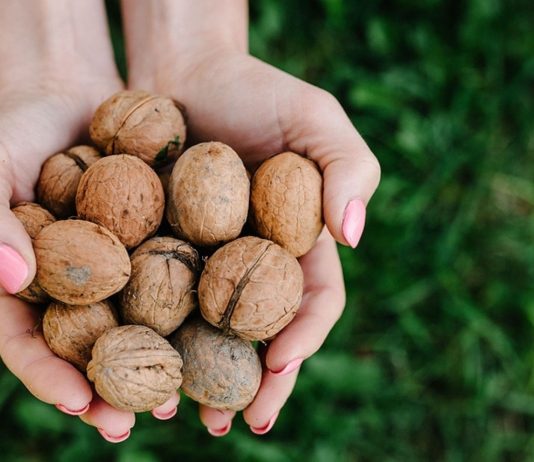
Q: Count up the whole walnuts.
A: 12